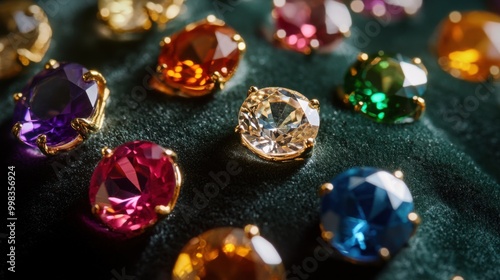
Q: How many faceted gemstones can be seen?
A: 12